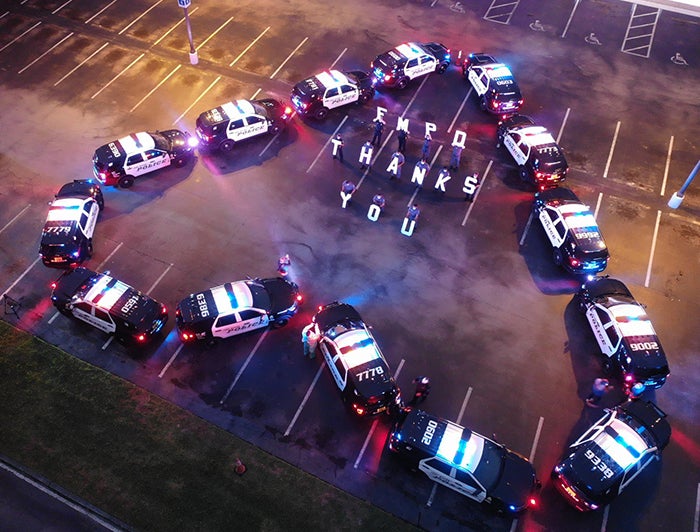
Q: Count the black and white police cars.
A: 14